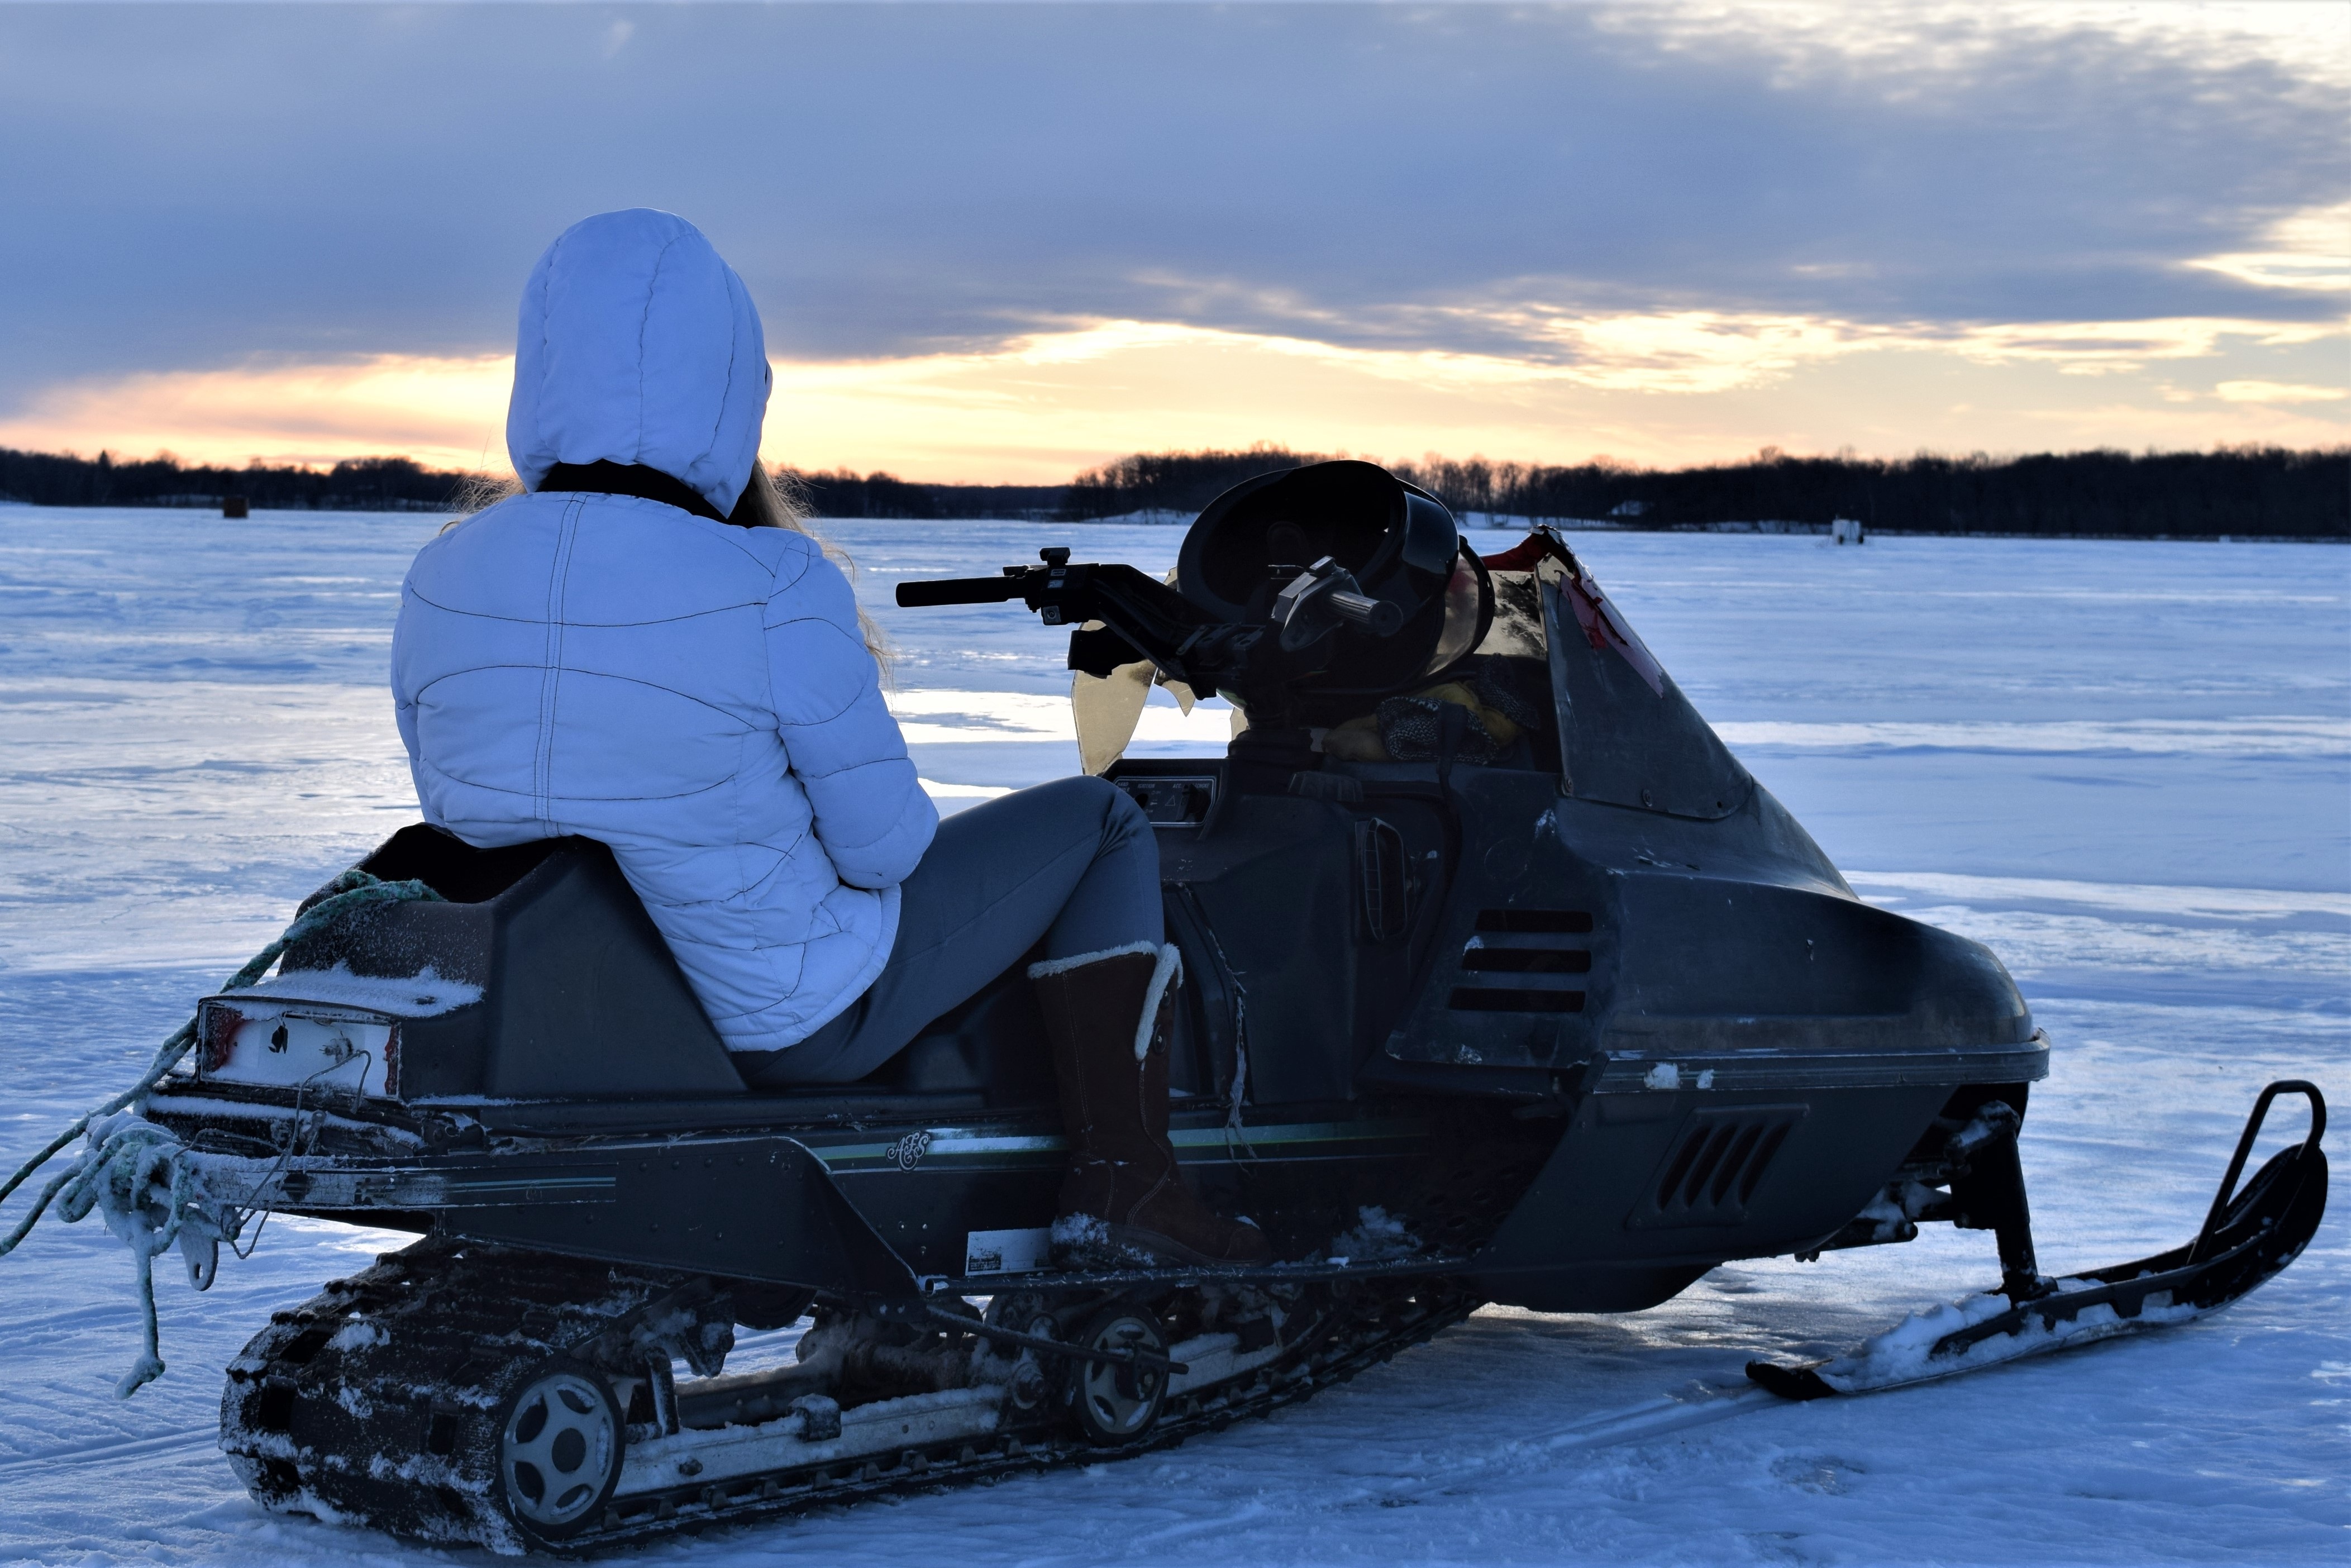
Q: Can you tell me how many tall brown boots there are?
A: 1